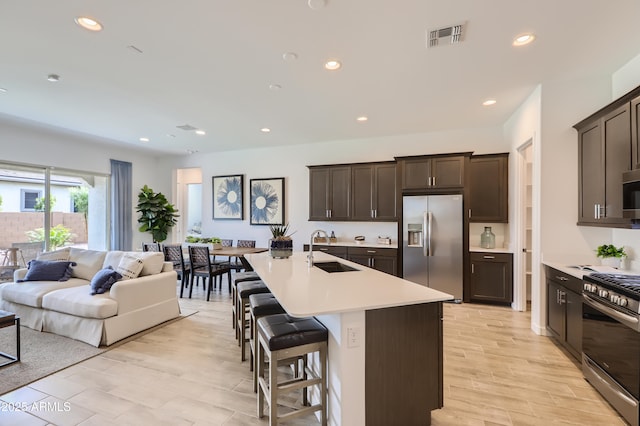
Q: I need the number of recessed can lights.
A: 8